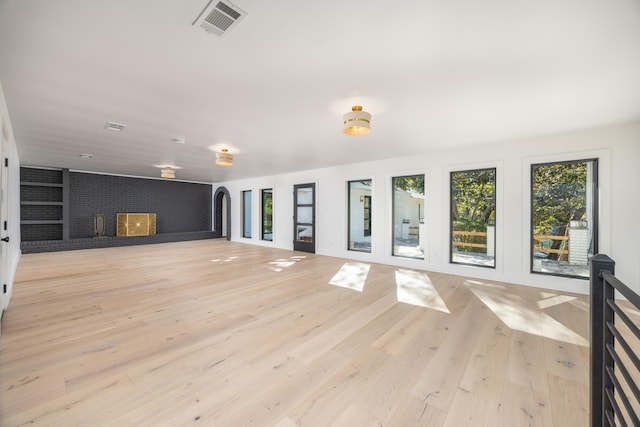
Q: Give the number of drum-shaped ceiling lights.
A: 3